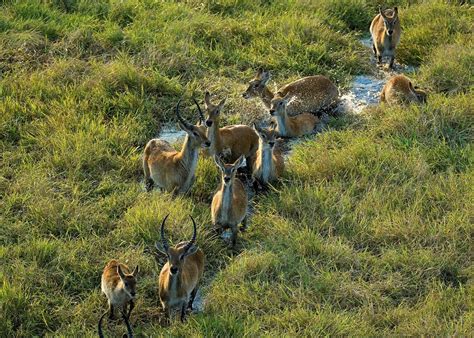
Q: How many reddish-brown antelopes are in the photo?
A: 10